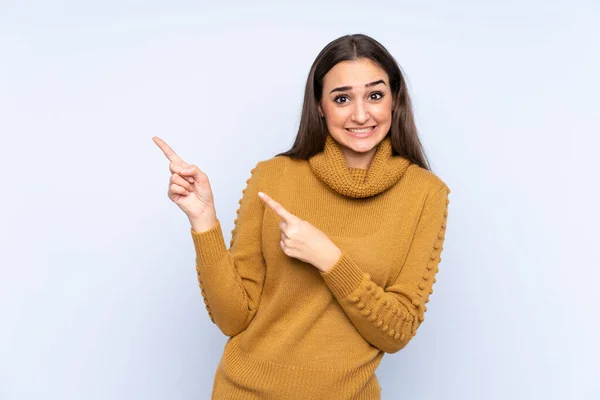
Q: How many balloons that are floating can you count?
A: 0